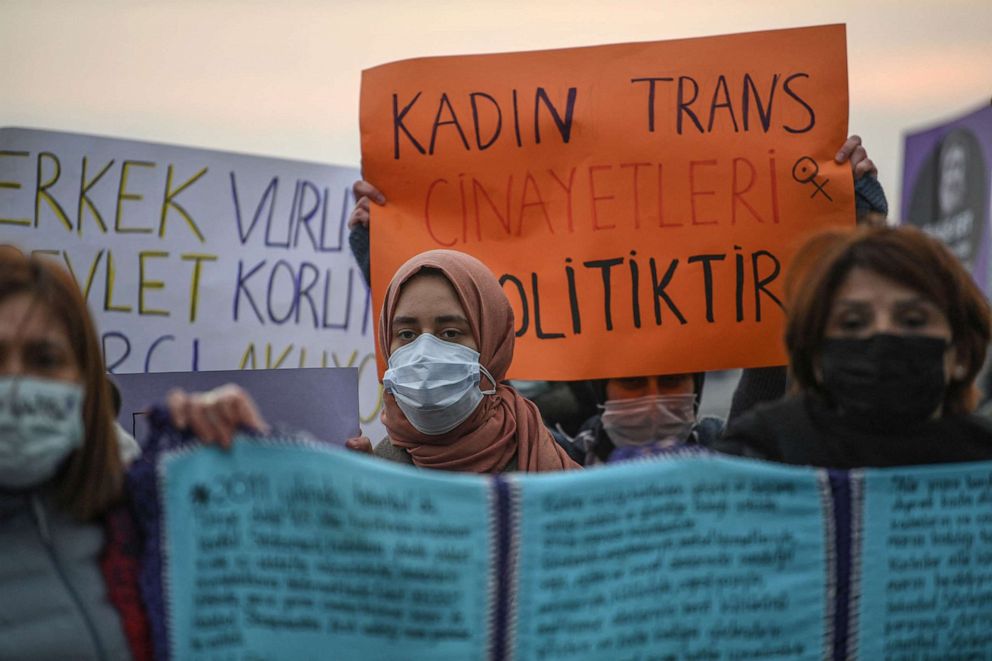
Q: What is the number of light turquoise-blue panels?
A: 3